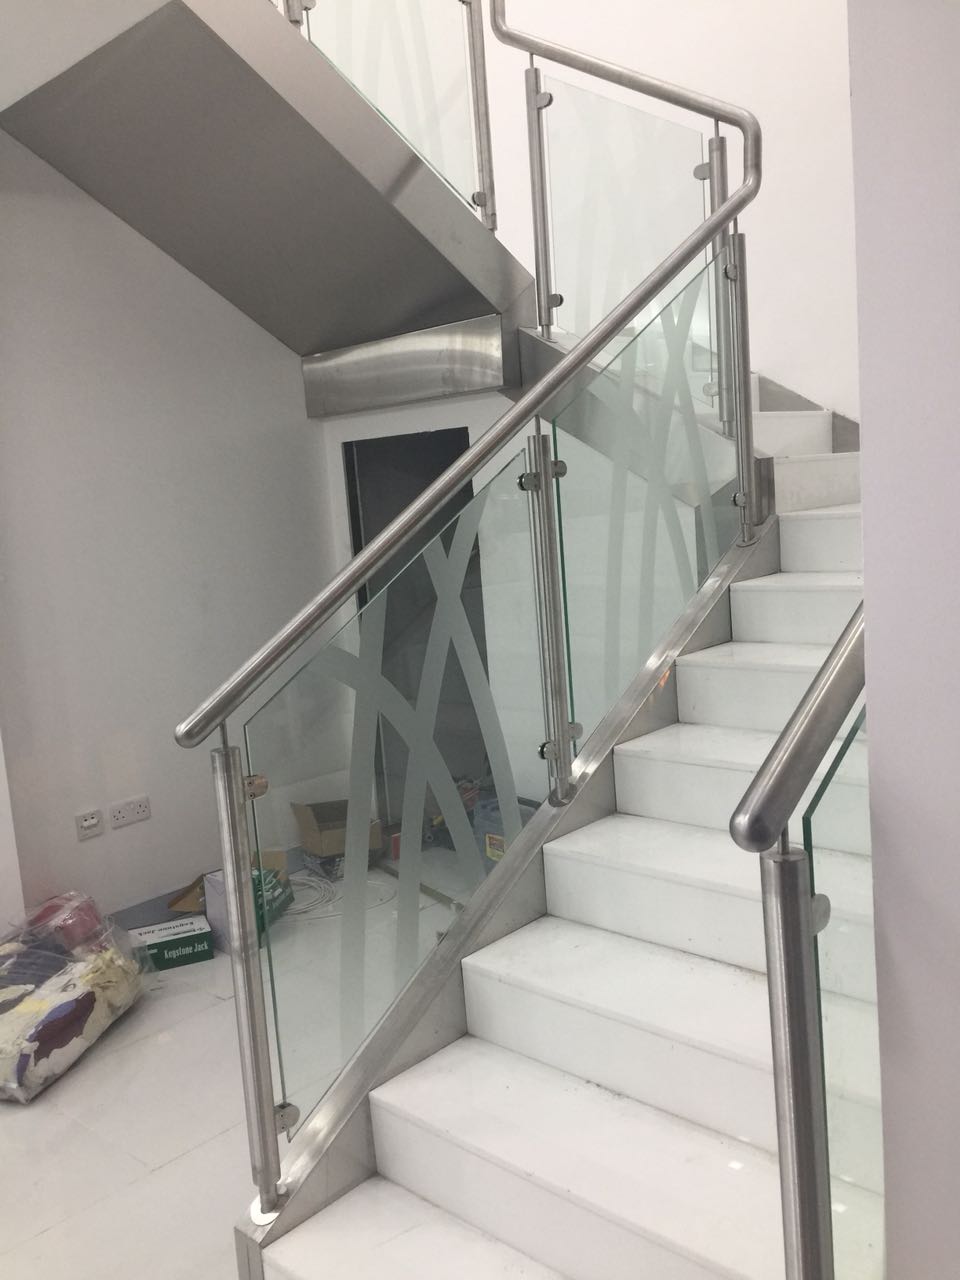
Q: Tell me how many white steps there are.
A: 11